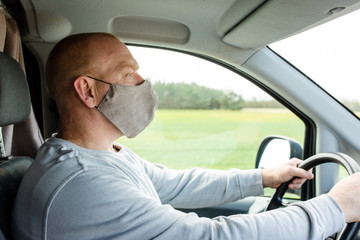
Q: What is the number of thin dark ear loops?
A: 1